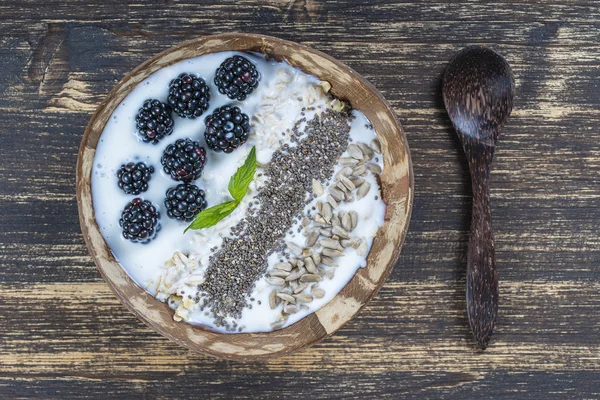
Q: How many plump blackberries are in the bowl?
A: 8